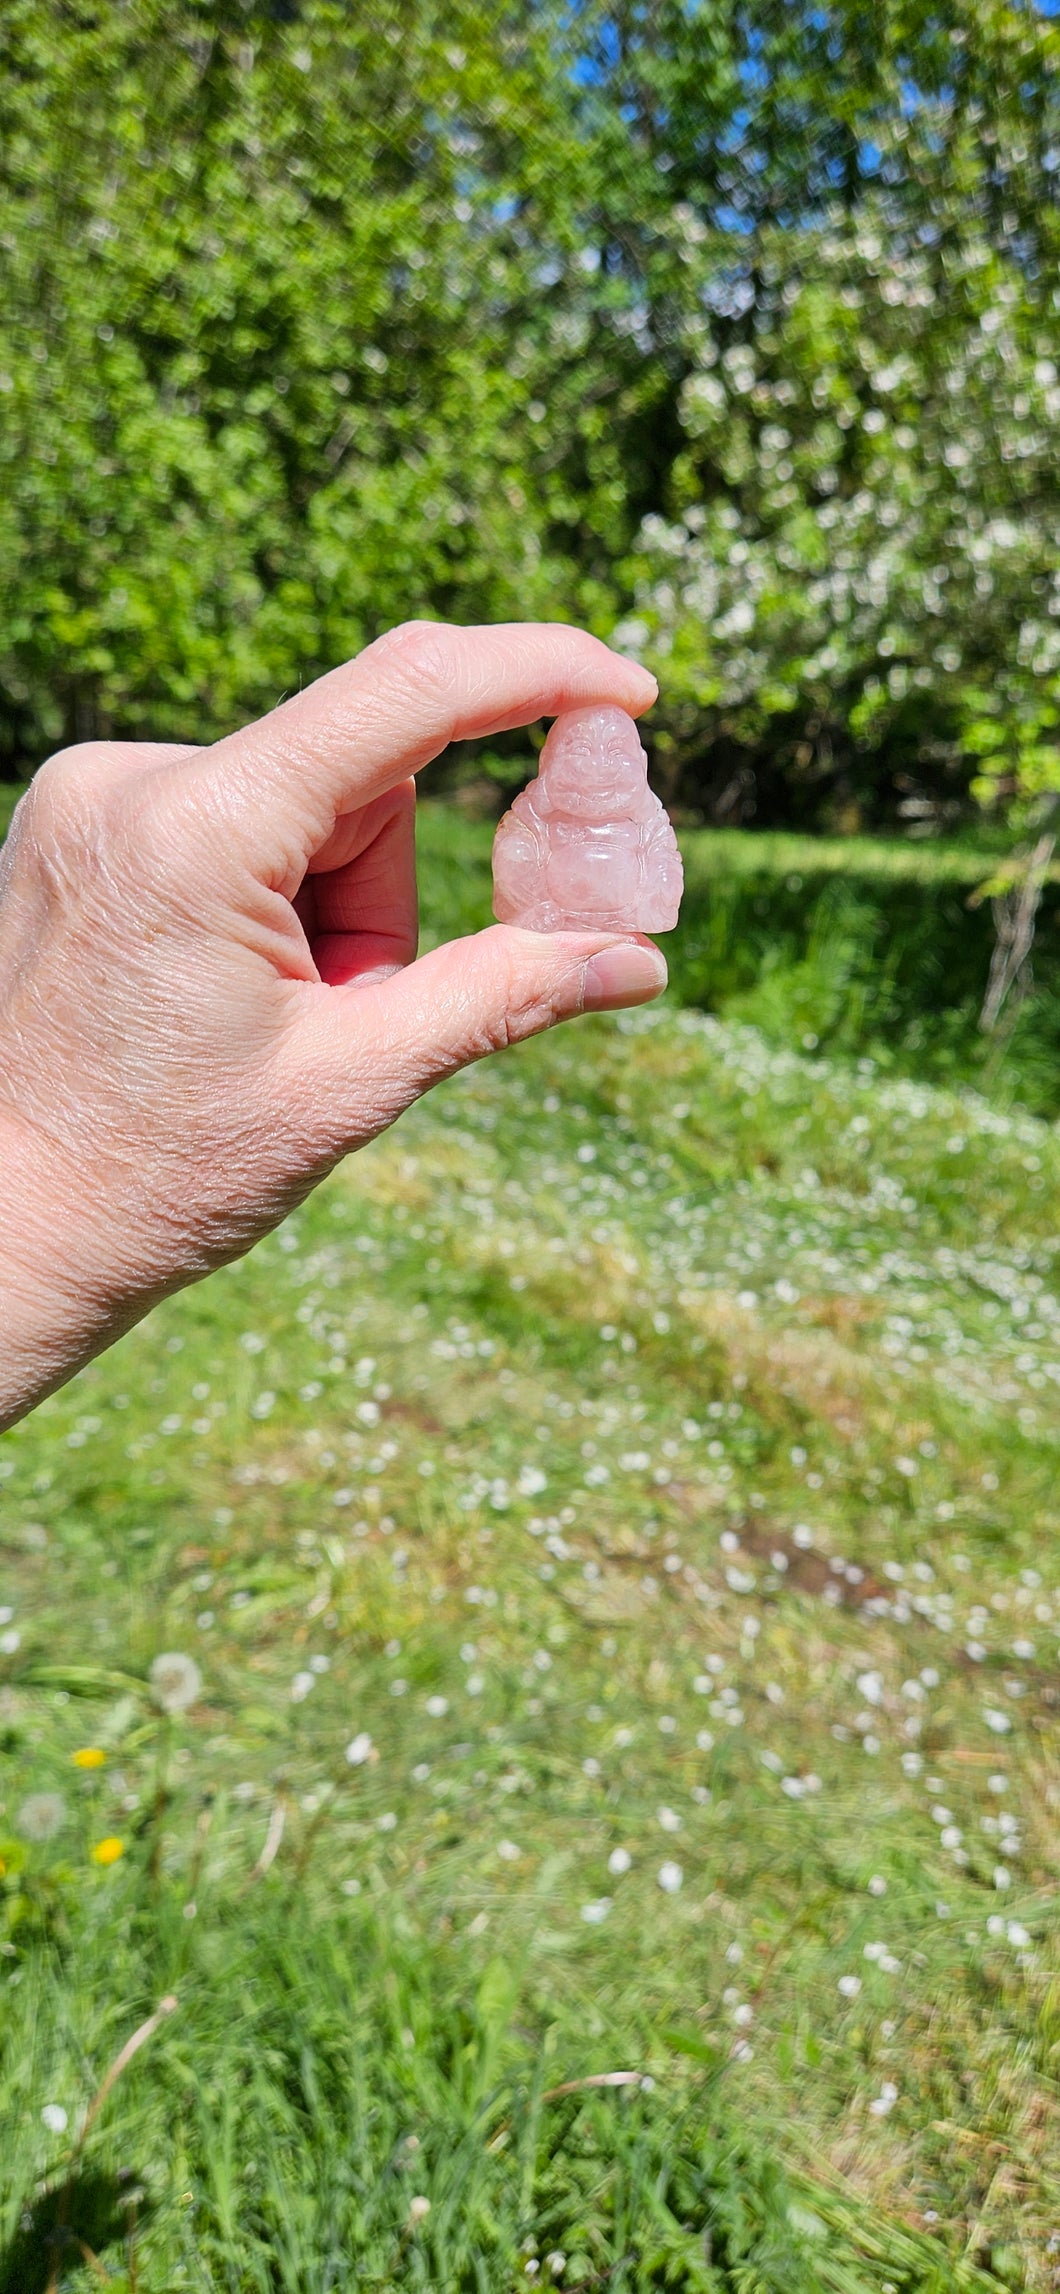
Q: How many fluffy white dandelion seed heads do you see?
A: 2